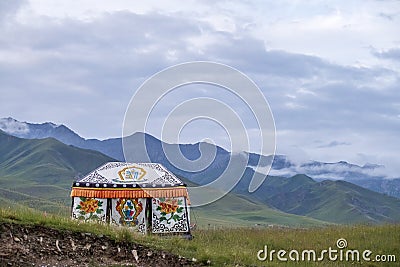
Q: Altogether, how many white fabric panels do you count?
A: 3